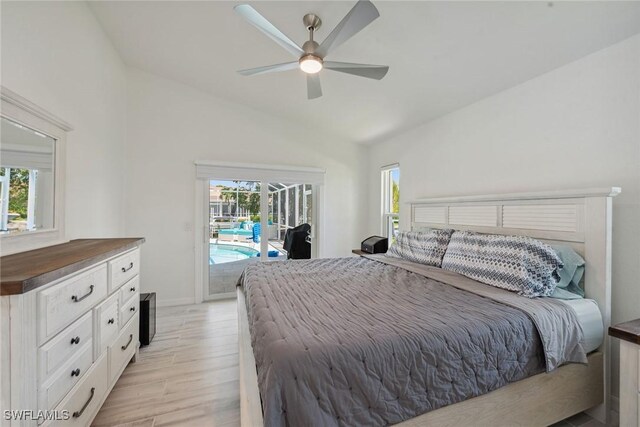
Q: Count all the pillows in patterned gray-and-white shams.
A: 2